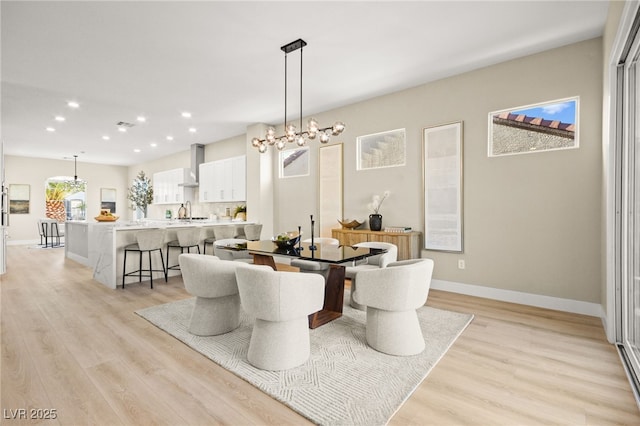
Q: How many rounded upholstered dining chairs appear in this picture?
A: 6